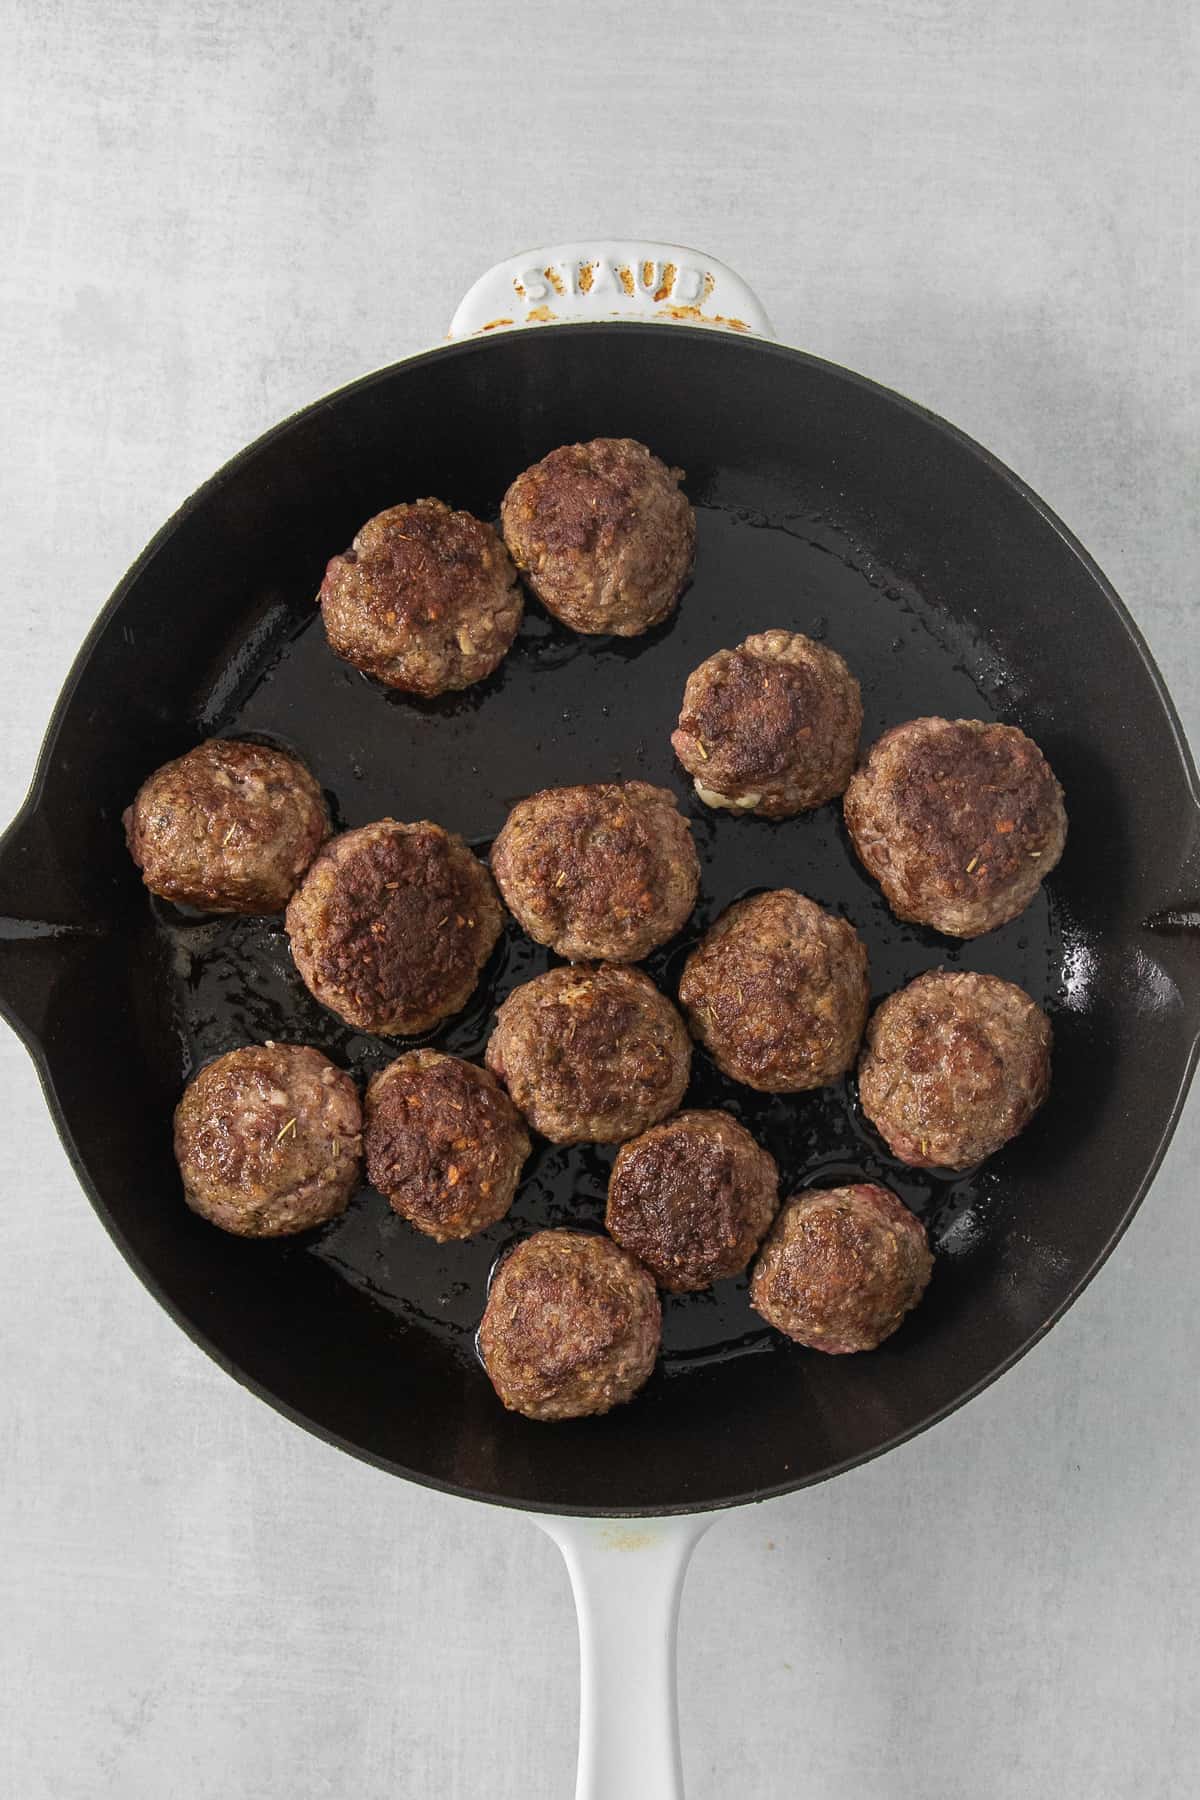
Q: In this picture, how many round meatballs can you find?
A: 15